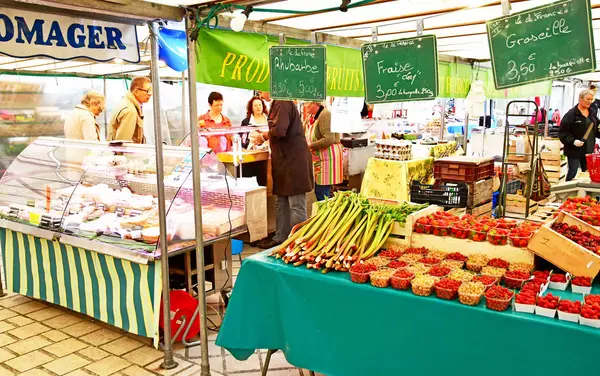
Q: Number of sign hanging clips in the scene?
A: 5